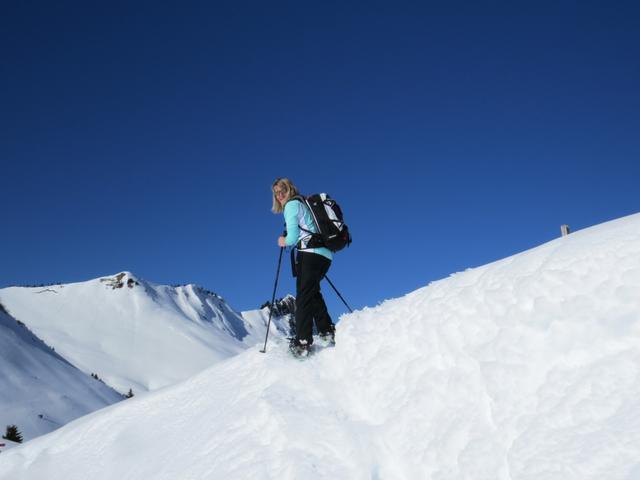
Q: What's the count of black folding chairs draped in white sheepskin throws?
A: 0